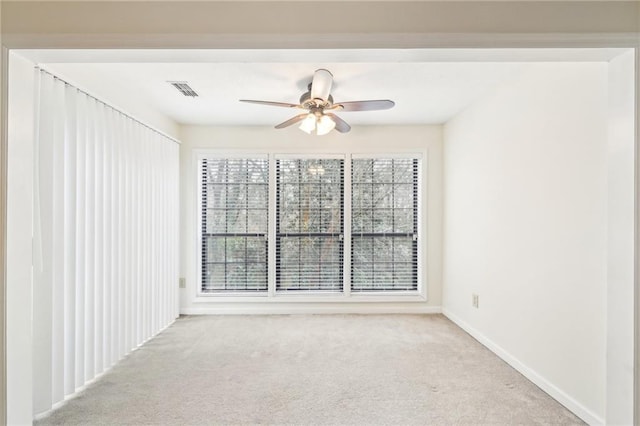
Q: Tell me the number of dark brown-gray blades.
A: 4